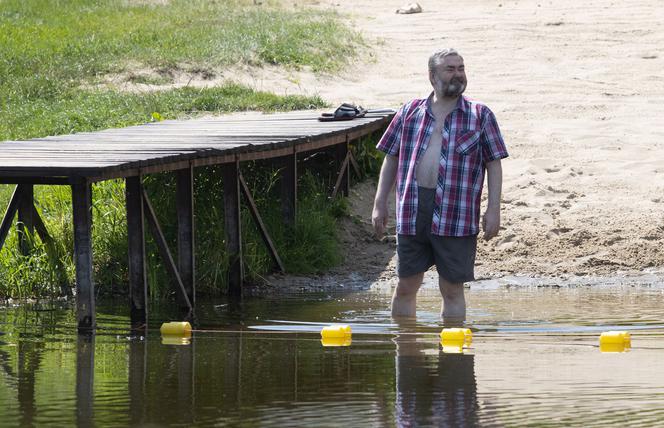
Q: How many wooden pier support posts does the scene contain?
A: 7